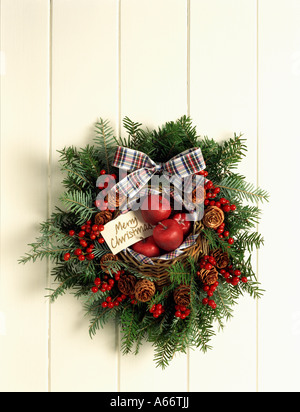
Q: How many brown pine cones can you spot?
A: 10